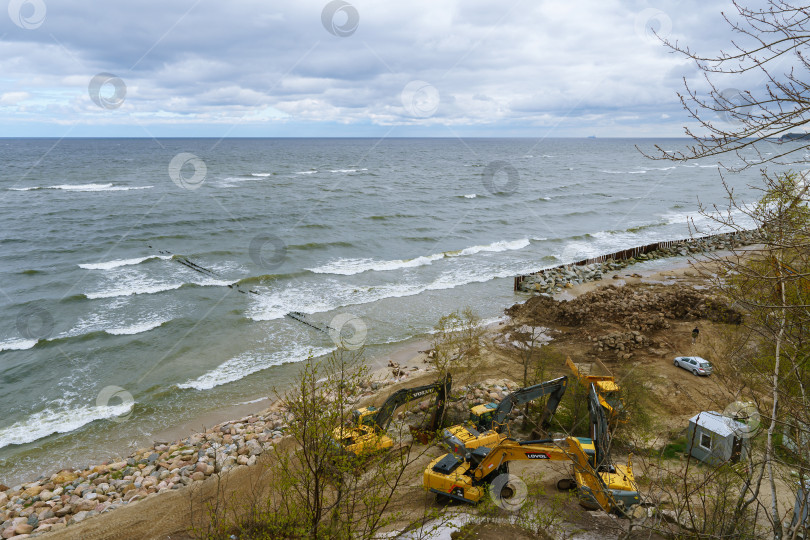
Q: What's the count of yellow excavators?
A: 4